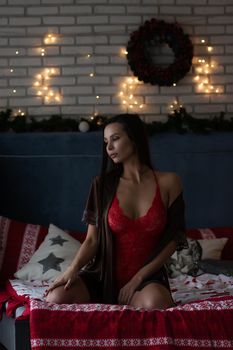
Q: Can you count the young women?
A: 1